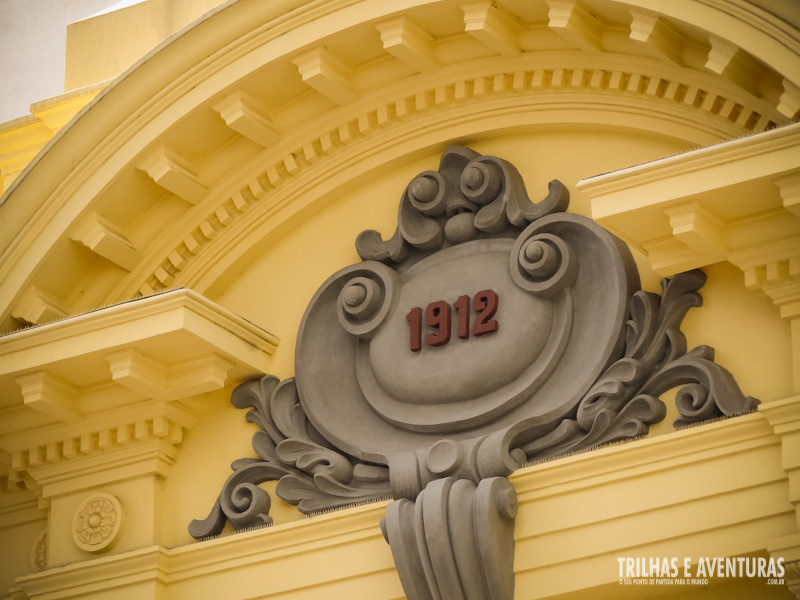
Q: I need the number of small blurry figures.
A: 0